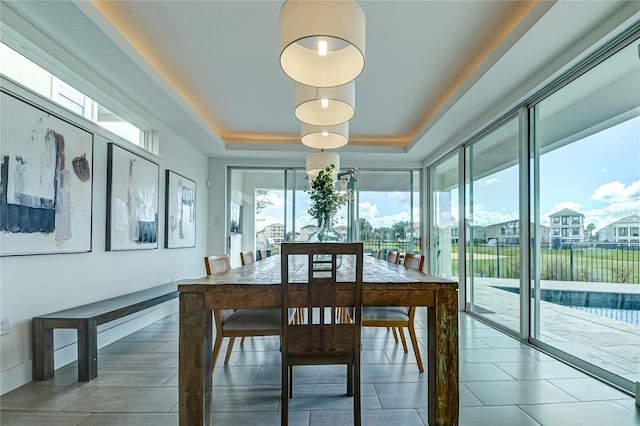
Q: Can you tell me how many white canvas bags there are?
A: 0